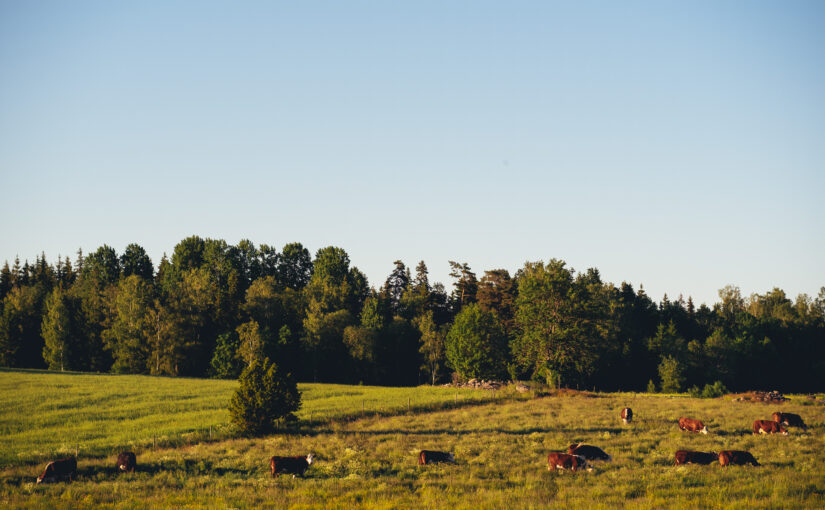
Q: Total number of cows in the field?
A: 12